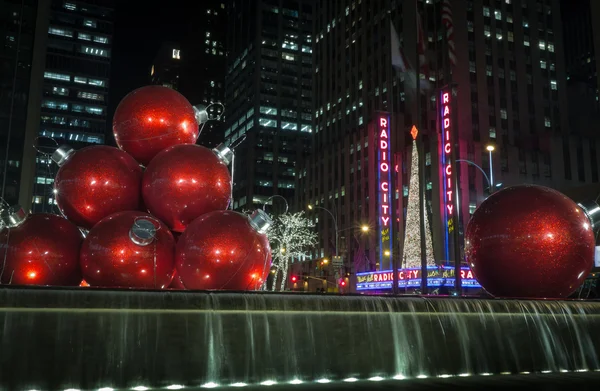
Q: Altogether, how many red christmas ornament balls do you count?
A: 7